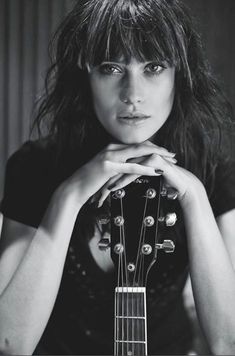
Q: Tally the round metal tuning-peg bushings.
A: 6